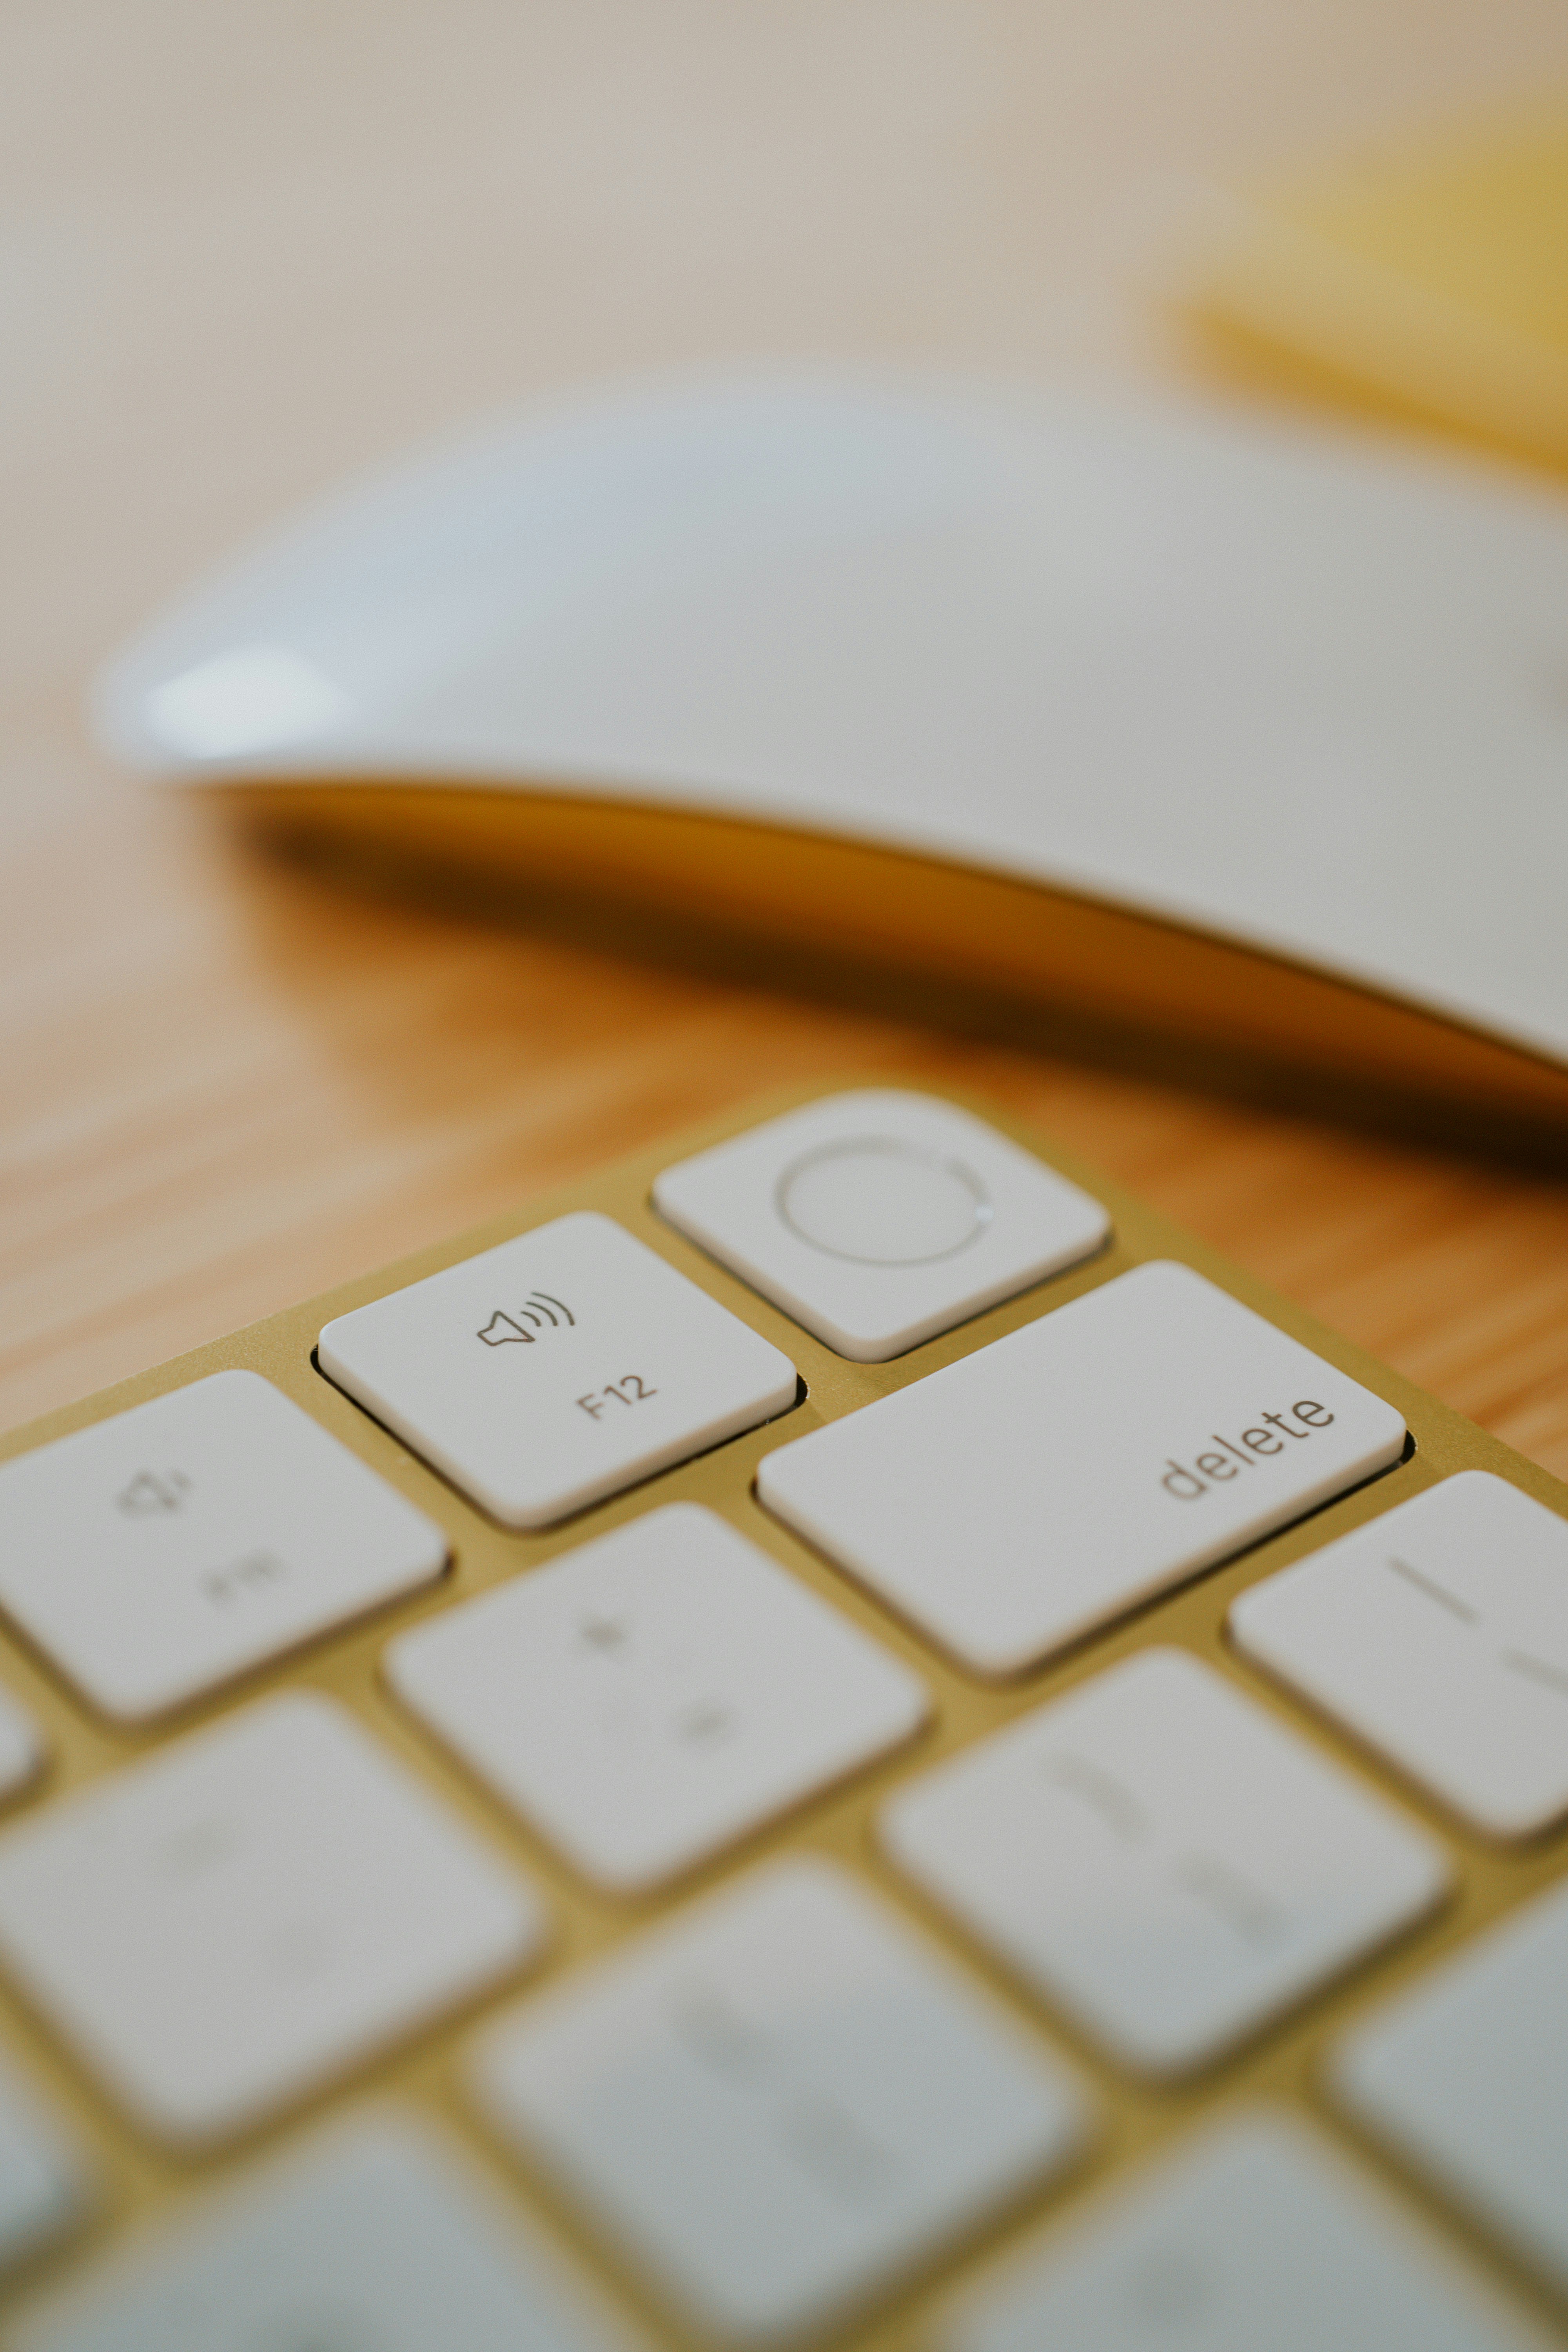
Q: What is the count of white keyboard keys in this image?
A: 14